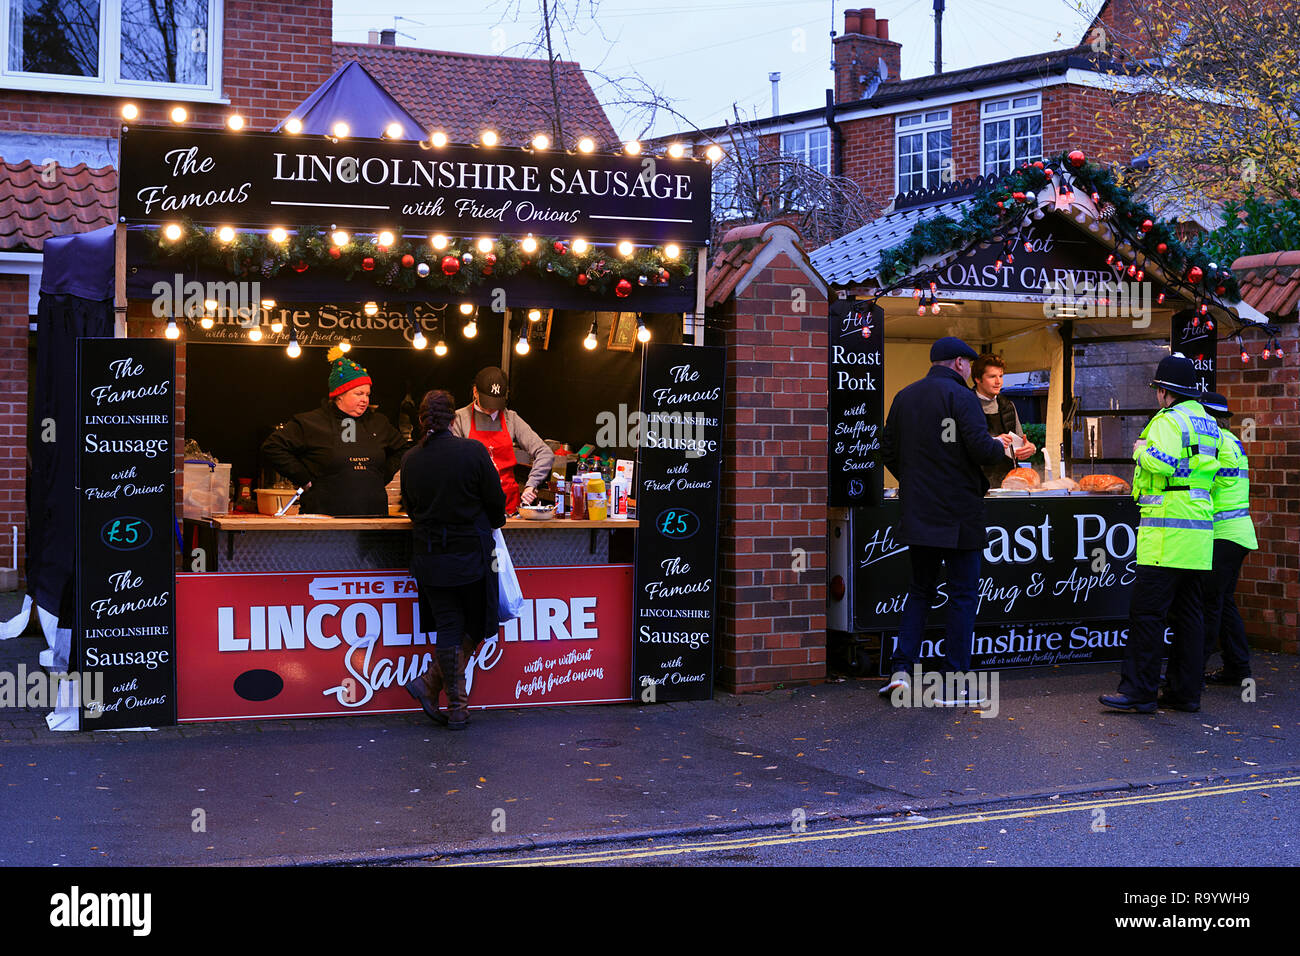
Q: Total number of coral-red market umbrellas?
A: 0